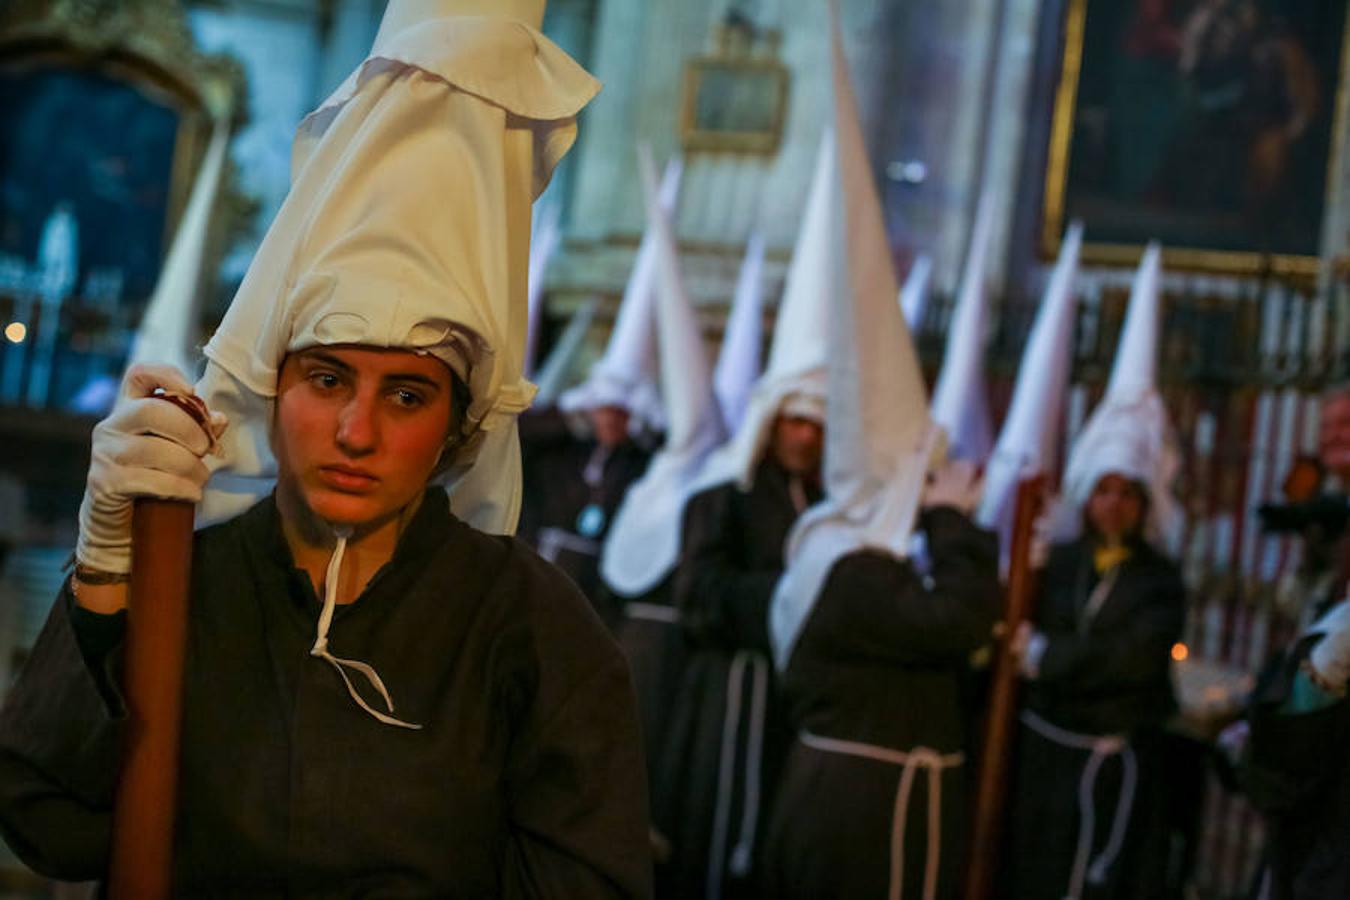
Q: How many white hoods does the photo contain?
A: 13